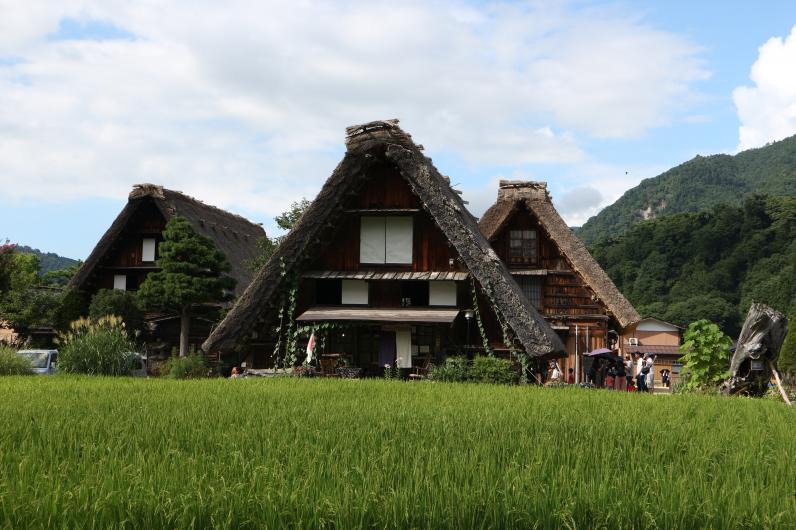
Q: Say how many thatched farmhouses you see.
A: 3